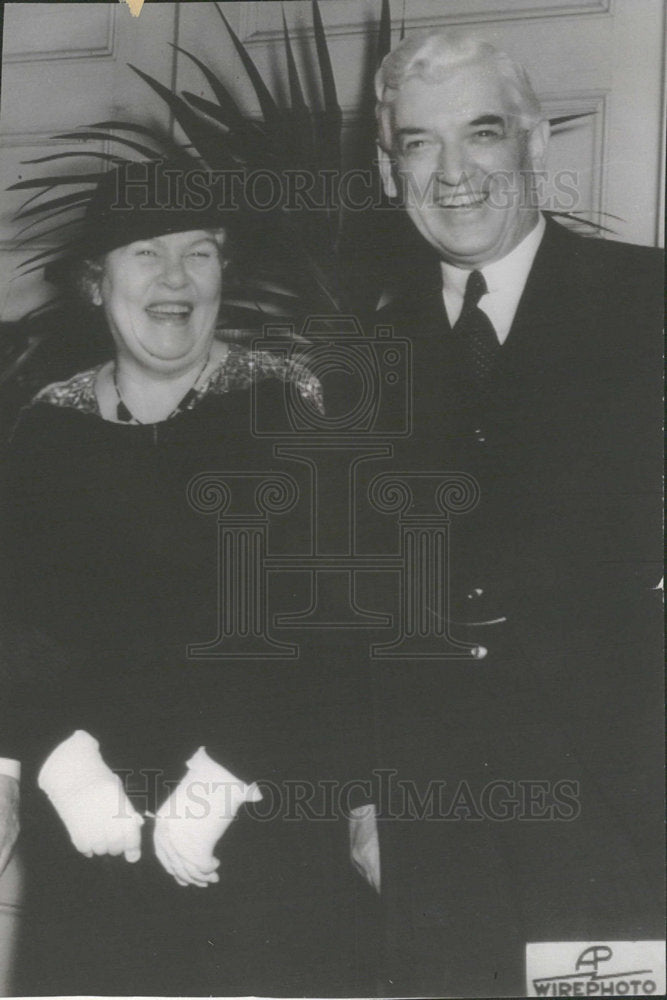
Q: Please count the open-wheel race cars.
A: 0